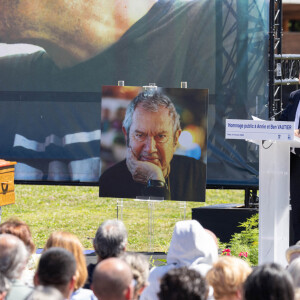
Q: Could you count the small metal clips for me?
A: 3